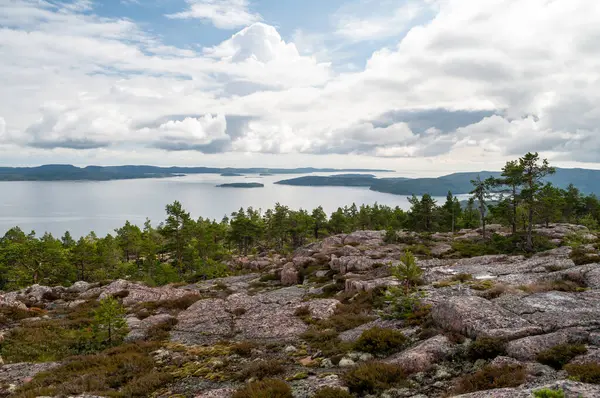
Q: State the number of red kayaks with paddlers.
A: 0